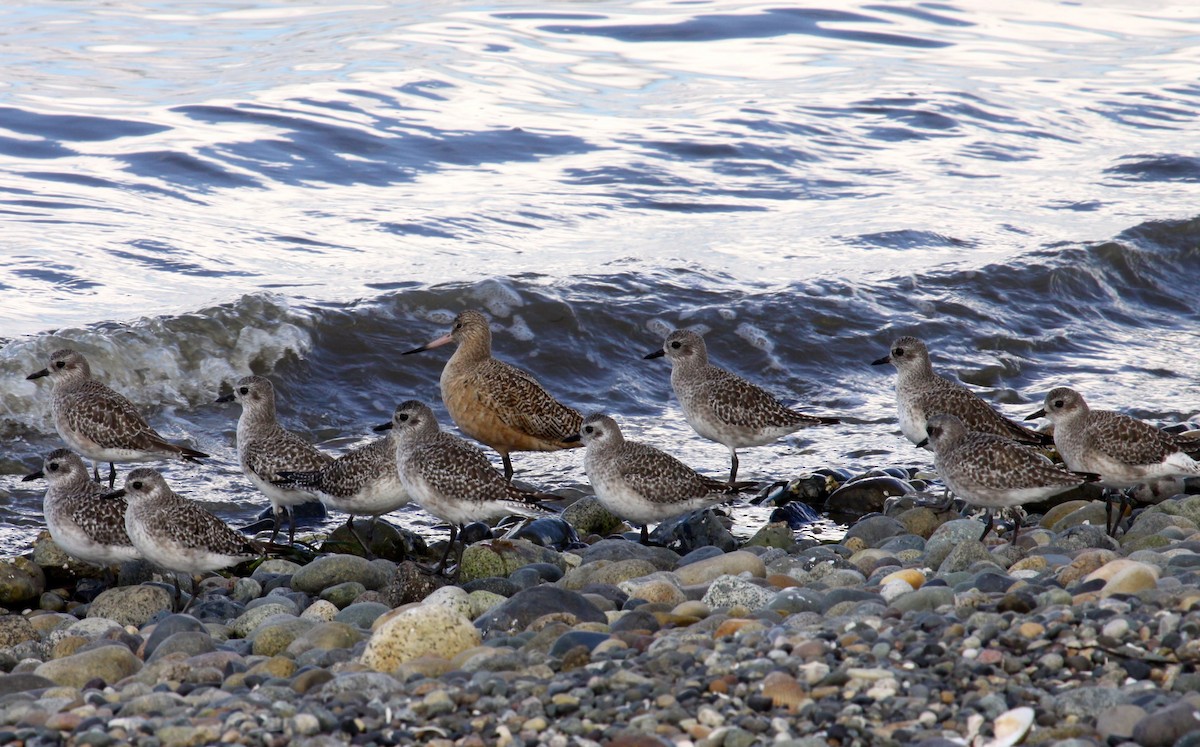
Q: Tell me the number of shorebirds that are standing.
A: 12